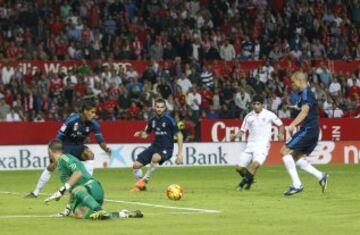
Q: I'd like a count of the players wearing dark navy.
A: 3